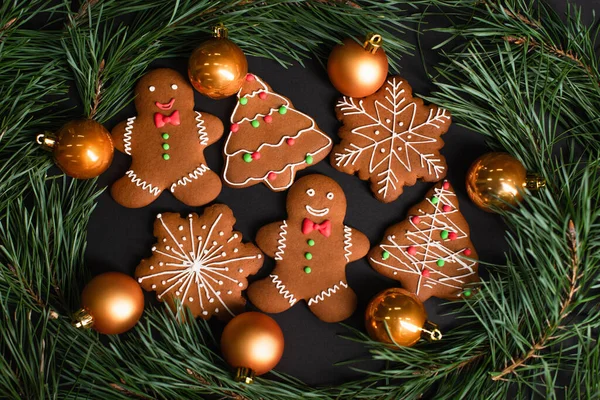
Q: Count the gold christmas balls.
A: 7